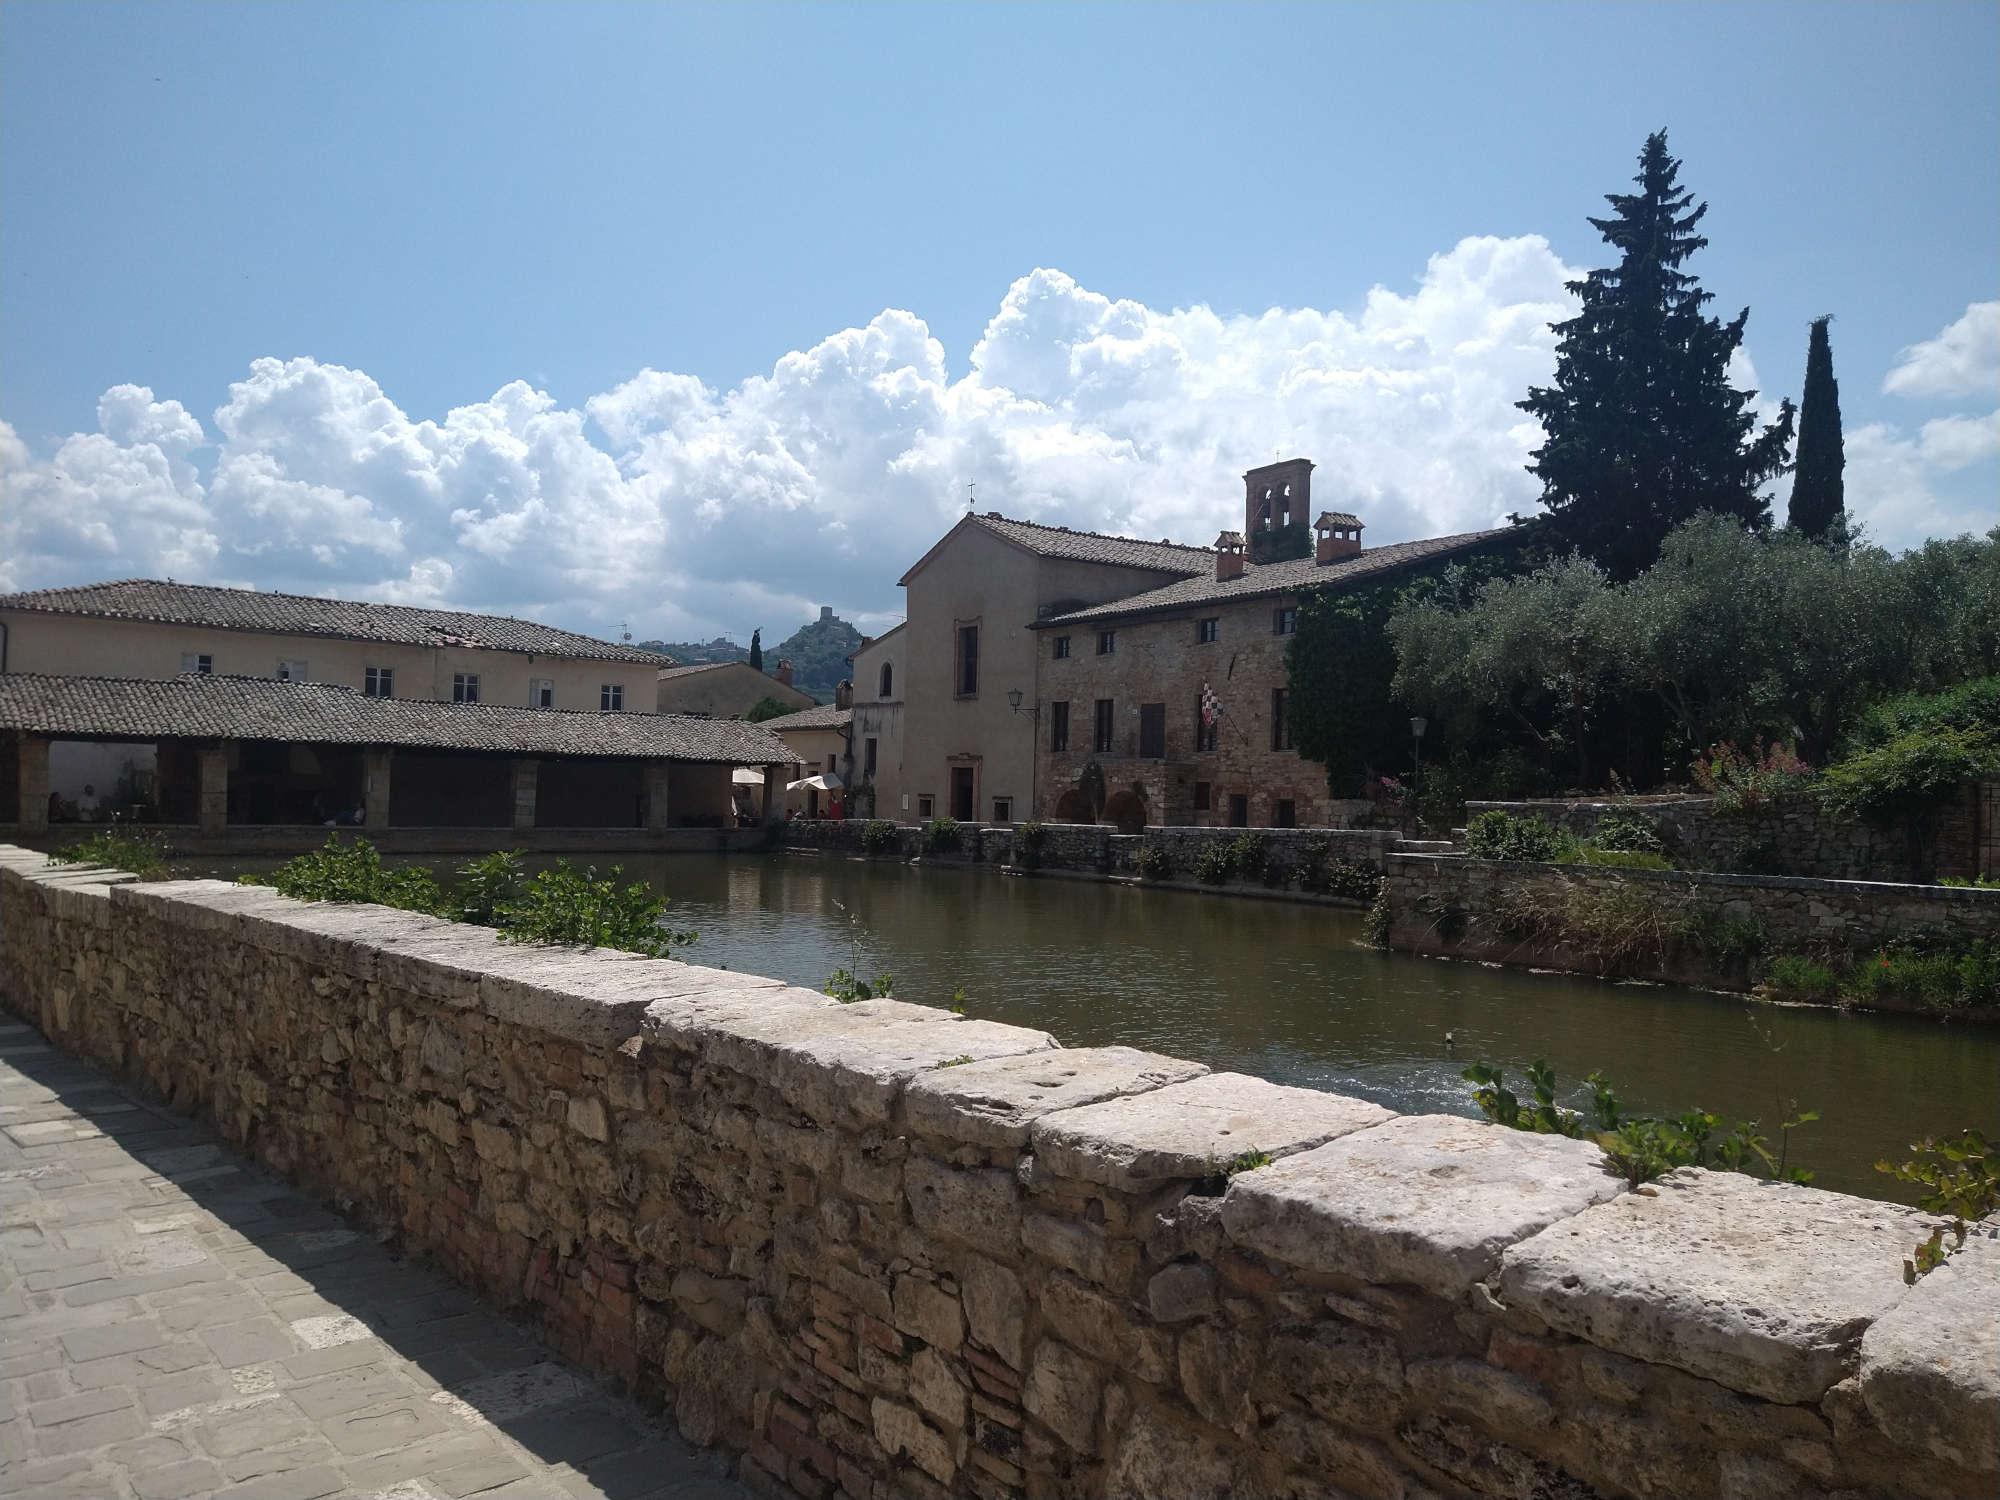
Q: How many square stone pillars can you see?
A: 6